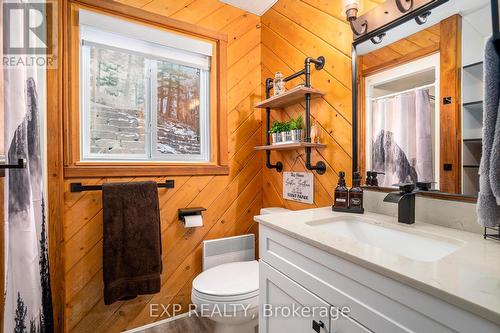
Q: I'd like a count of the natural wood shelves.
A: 2